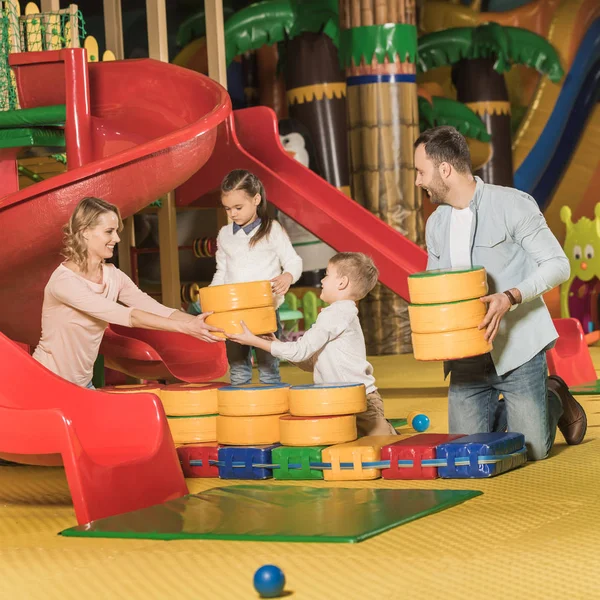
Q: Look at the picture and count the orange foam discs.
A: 12